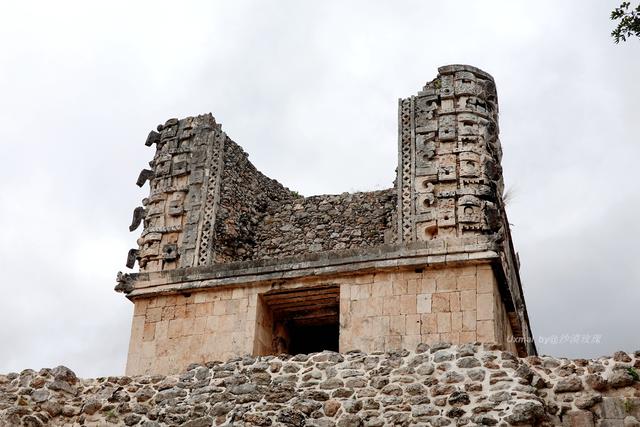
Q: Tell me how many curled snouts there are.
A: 4